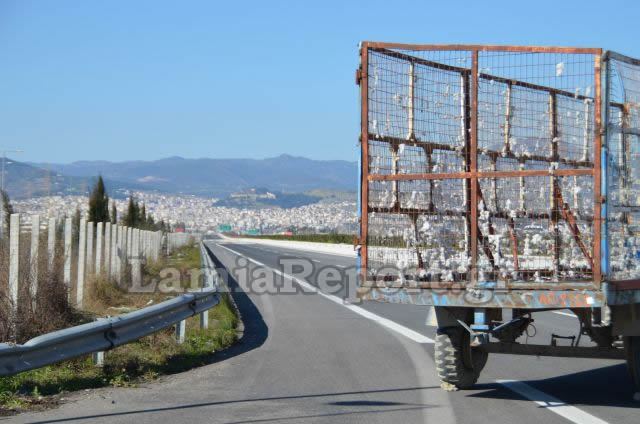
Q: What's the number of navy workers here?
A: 0